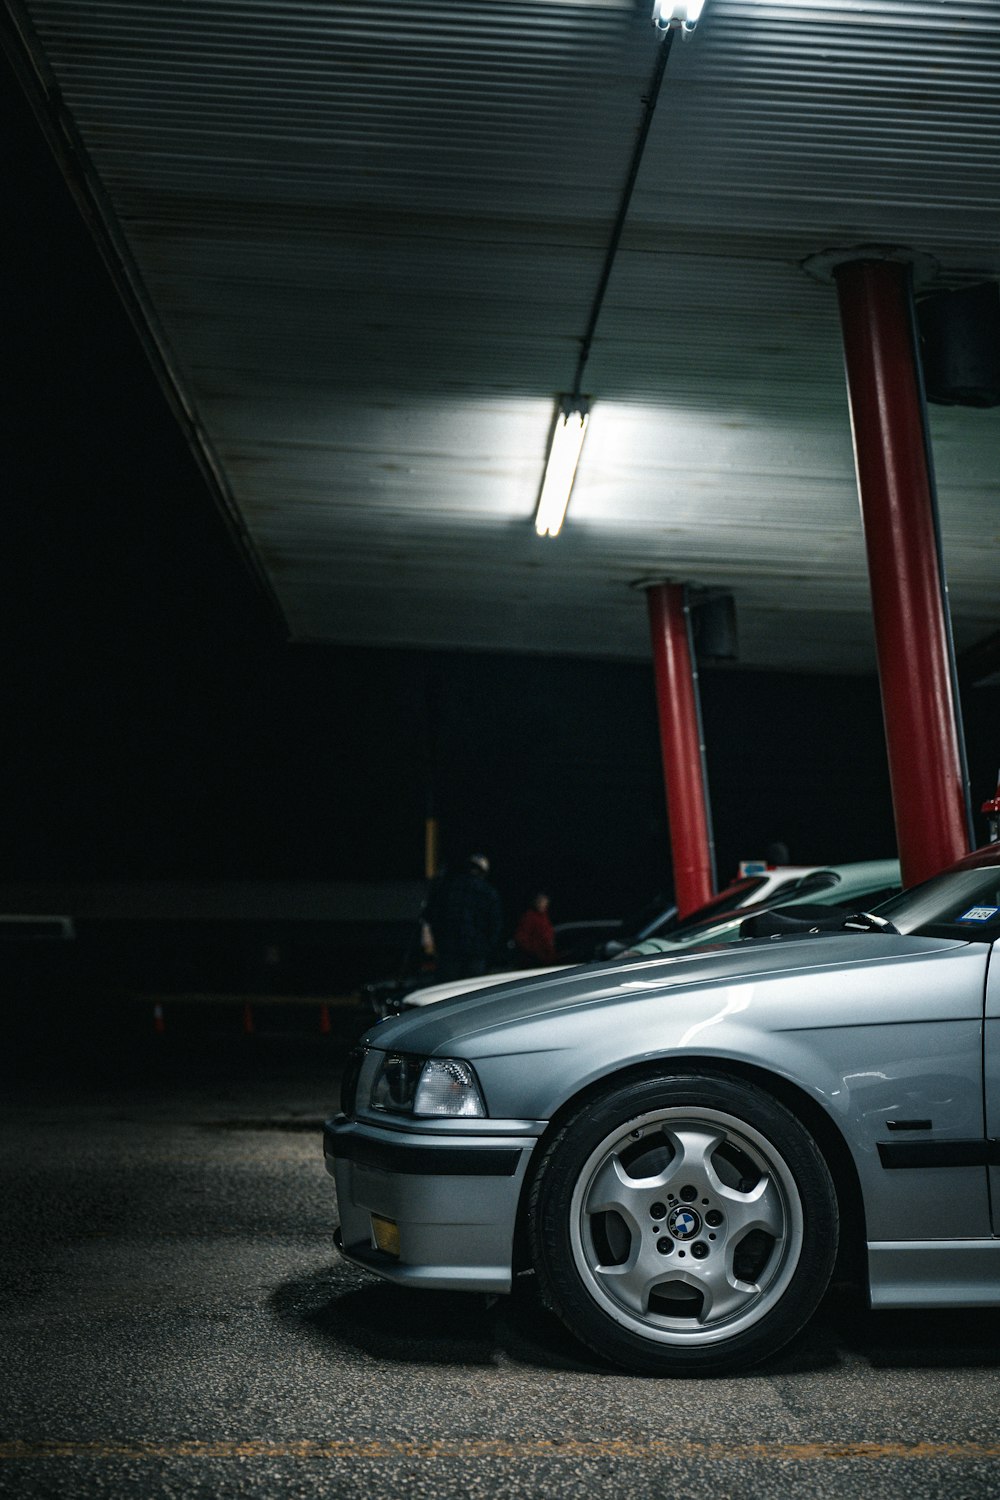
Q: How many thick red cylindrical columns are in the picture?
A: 2